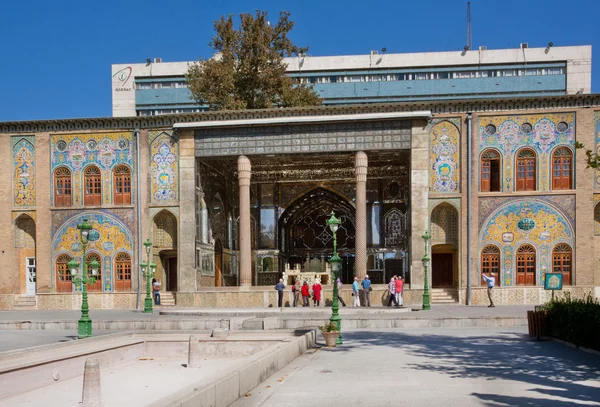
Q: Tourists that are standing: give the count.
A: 11